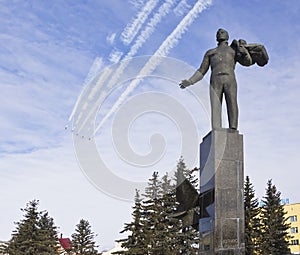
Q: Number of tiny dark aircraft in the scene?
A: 5